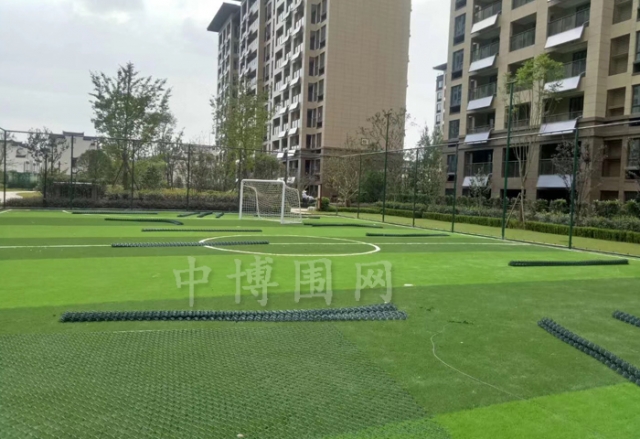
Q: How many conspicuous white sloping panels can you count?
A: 9